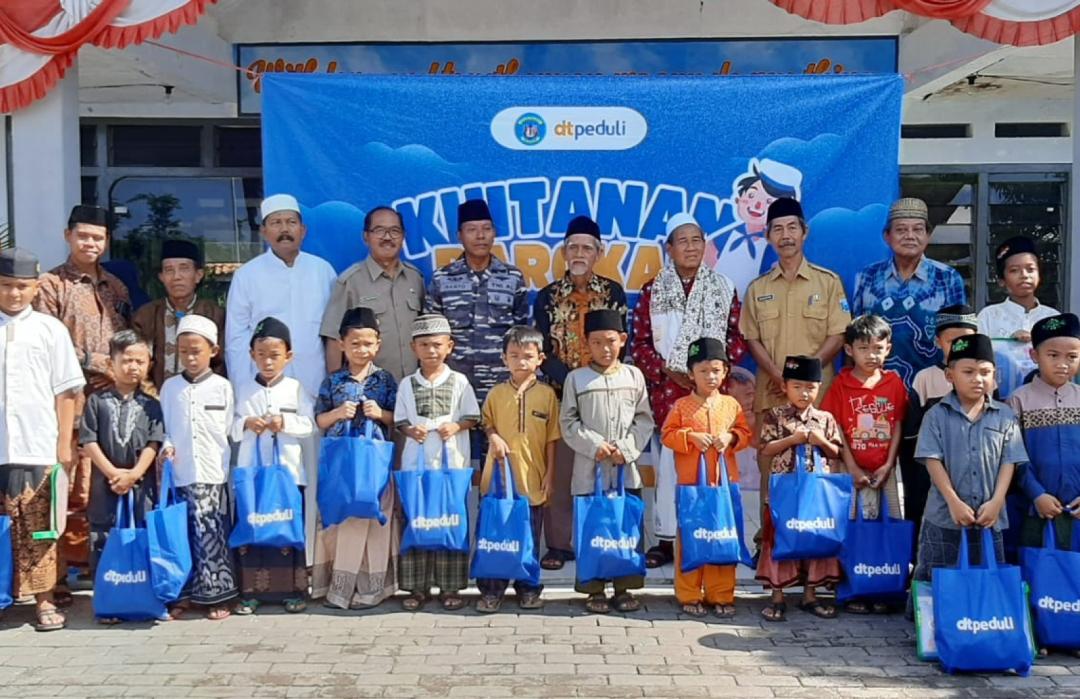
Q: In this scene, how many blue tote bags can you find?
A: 13